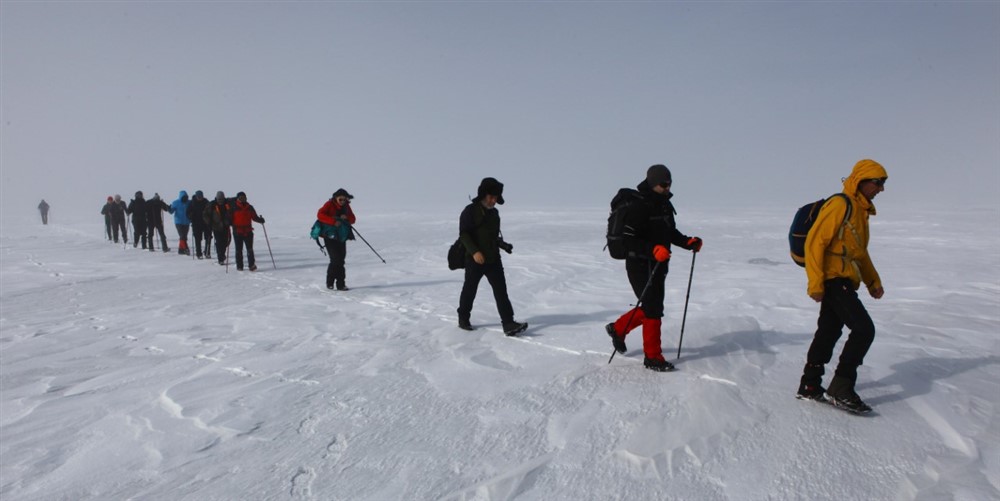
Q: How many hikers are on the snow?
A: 13